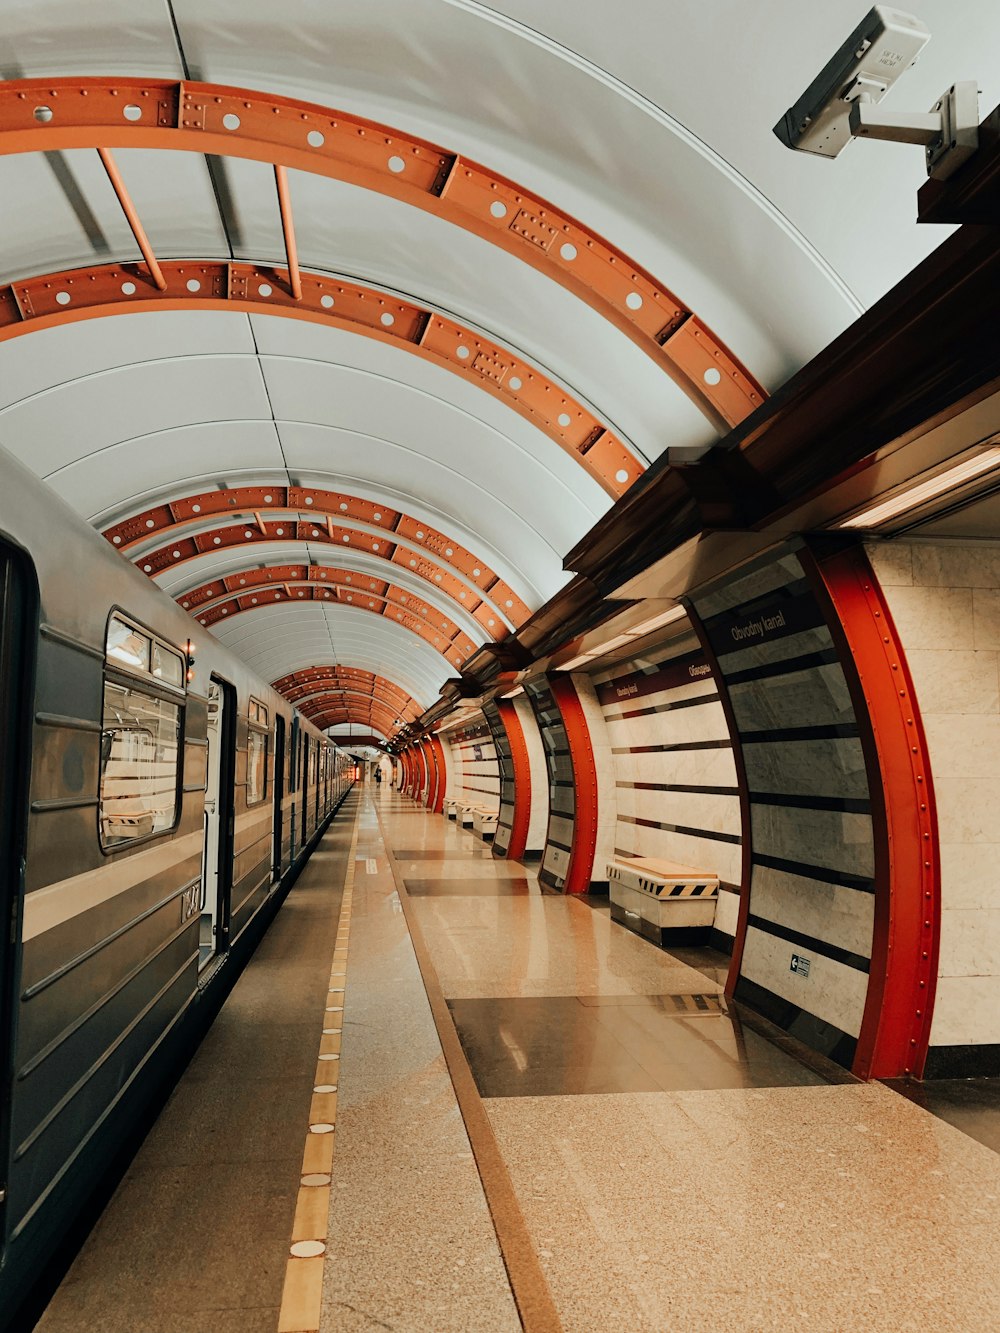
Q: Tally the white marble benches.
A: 4